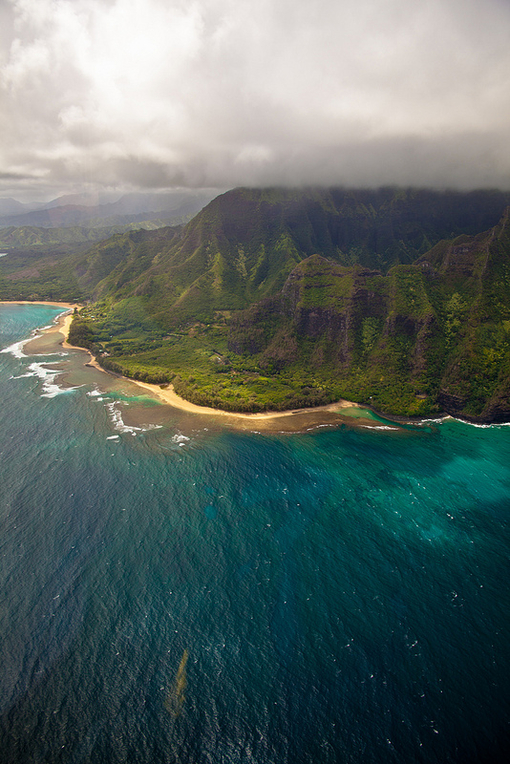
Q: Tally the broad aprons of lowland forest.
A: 1